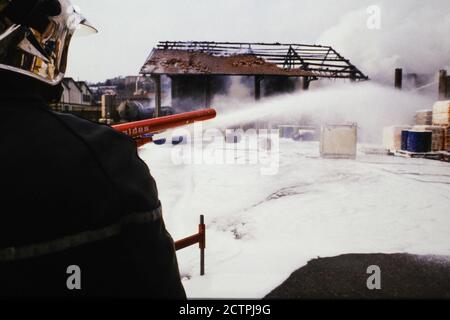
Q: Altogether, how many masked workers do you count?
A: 1